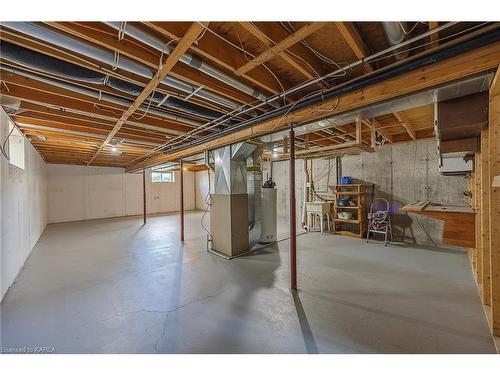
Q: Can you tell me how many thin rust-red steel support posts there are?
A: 3